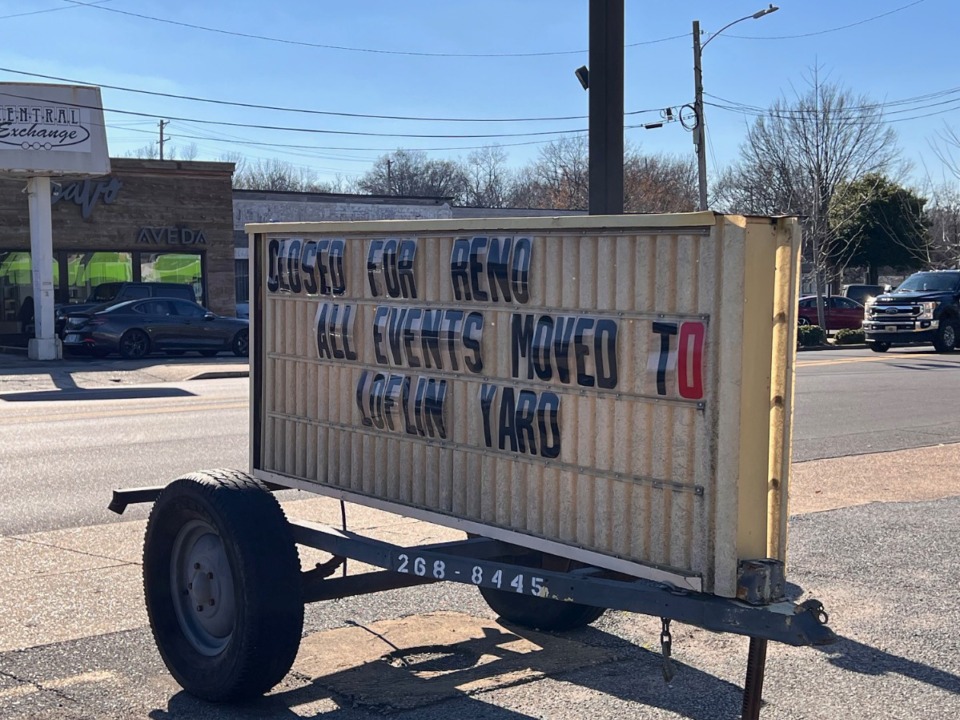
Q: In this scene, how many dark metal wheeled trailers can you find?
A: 1